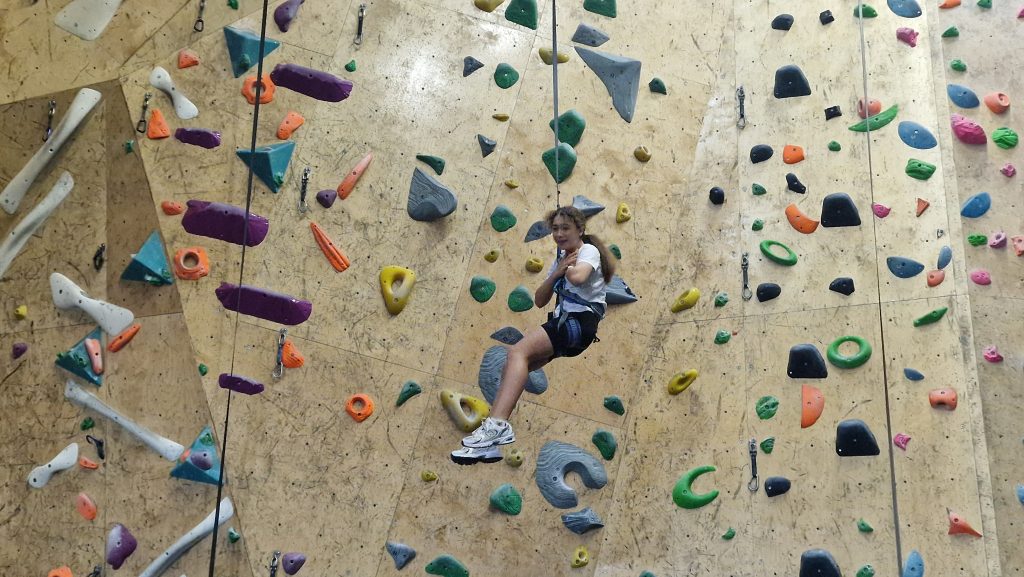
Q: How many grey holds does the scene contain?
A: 13